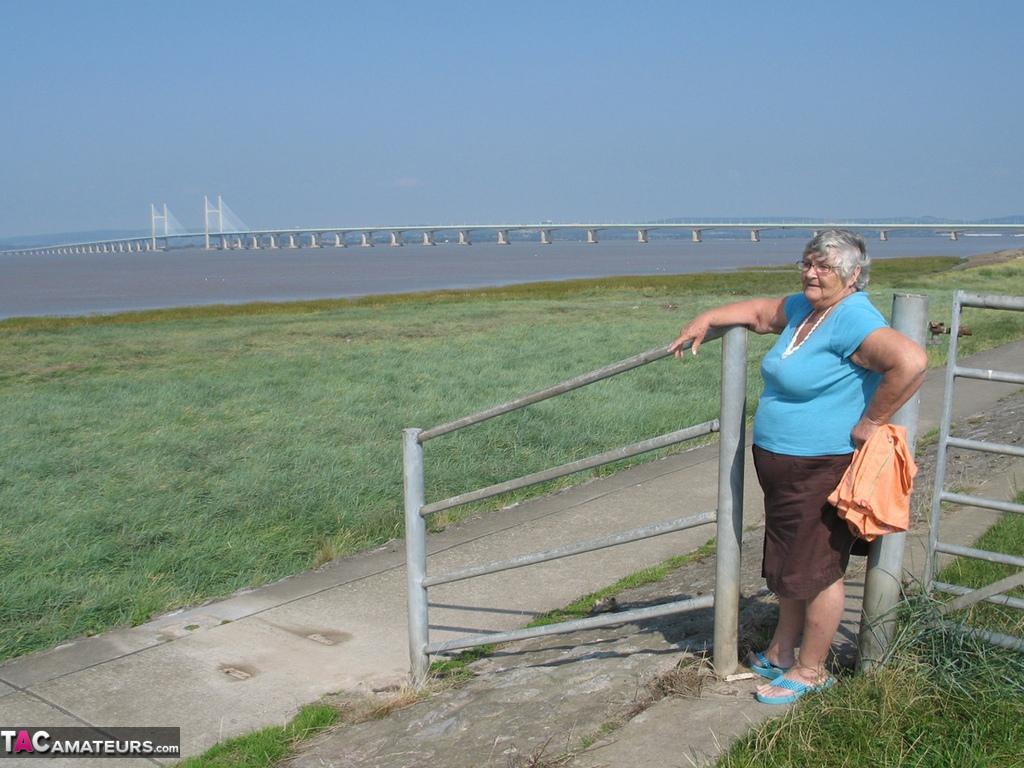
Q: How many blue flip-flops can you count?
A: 2